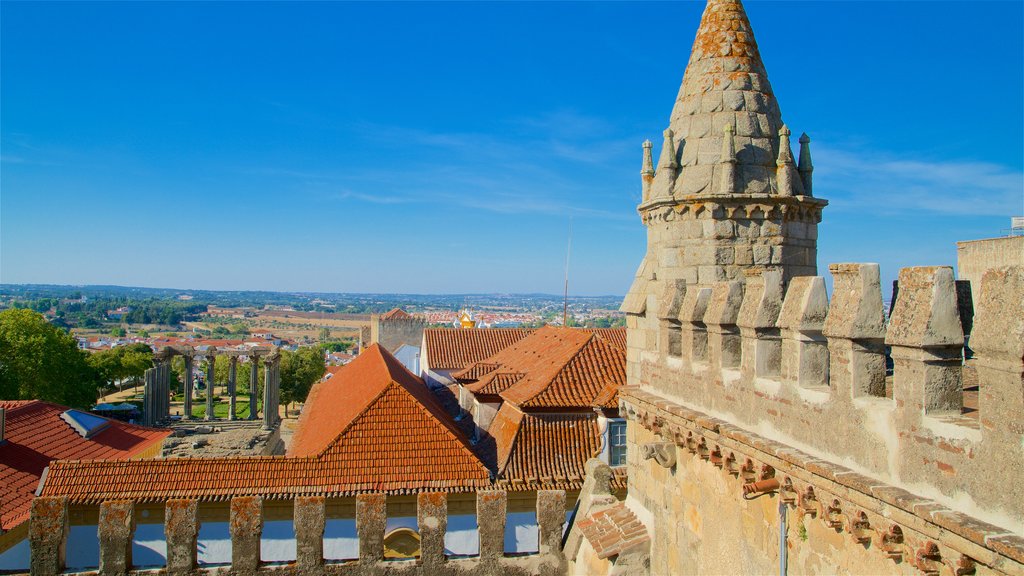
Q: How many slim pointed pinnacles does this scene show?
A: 5